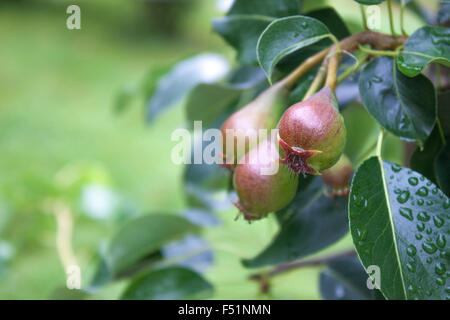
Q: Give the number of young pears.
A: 4